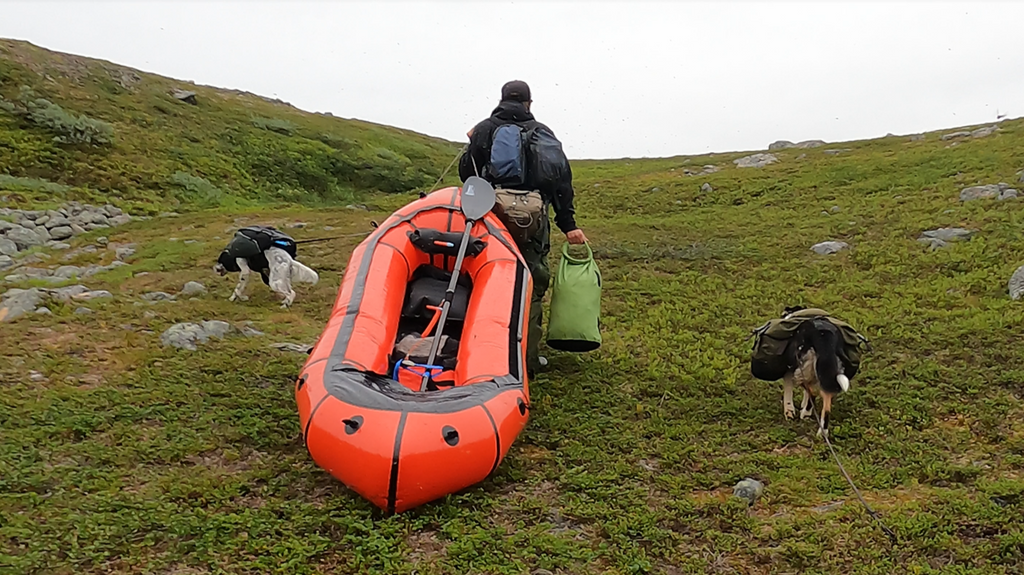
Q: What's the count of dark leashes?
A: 2